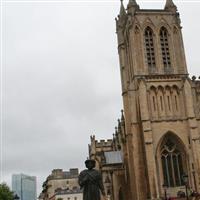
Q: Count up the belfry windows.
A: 2